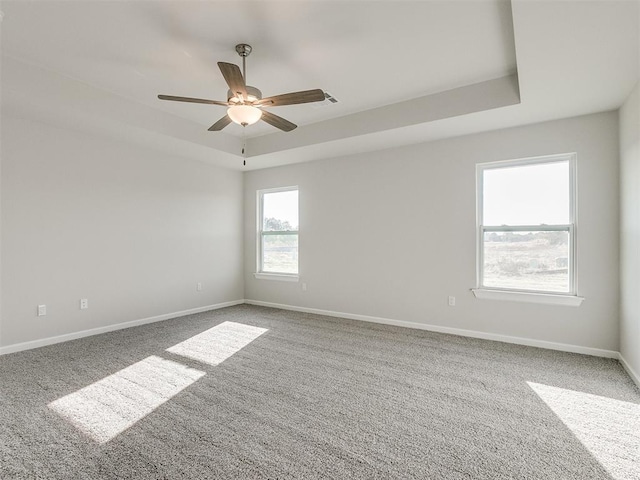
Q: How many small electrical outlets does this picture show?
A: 5